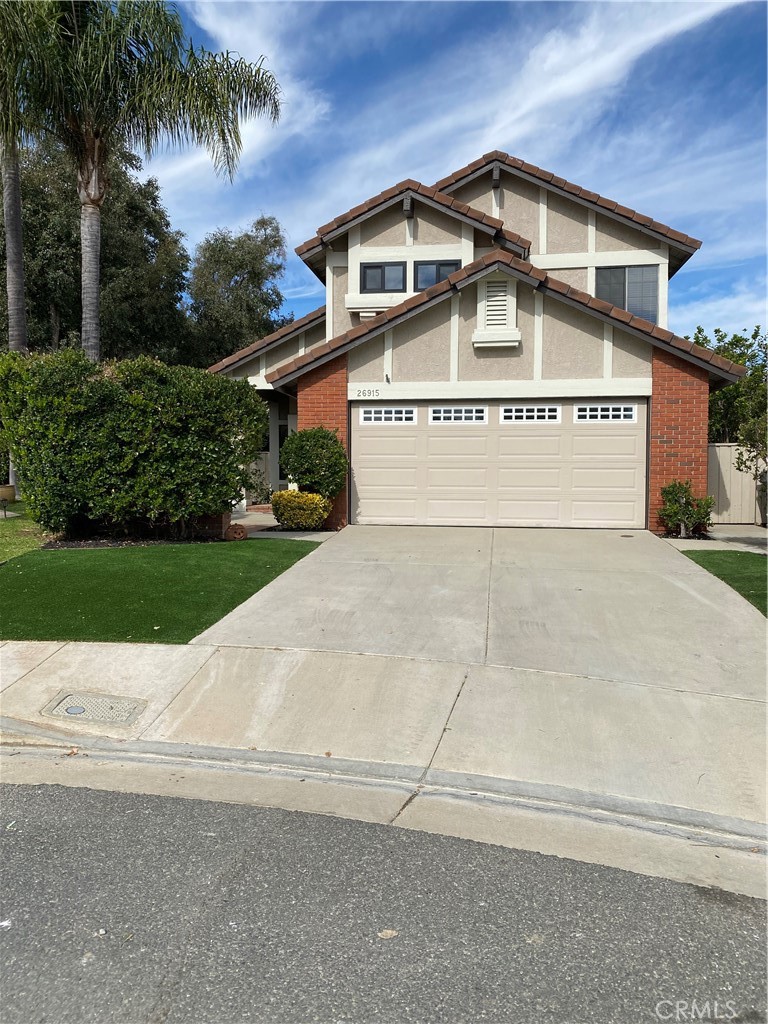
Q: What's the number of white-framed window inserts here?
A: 4